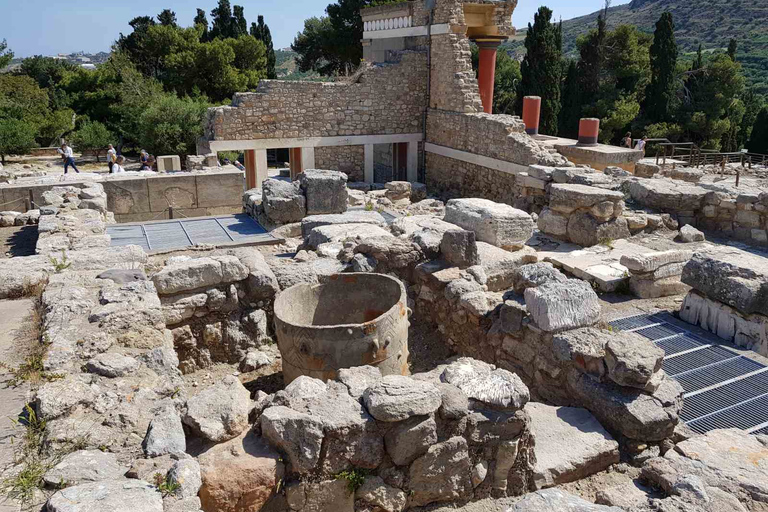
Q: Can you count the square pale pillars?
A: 4